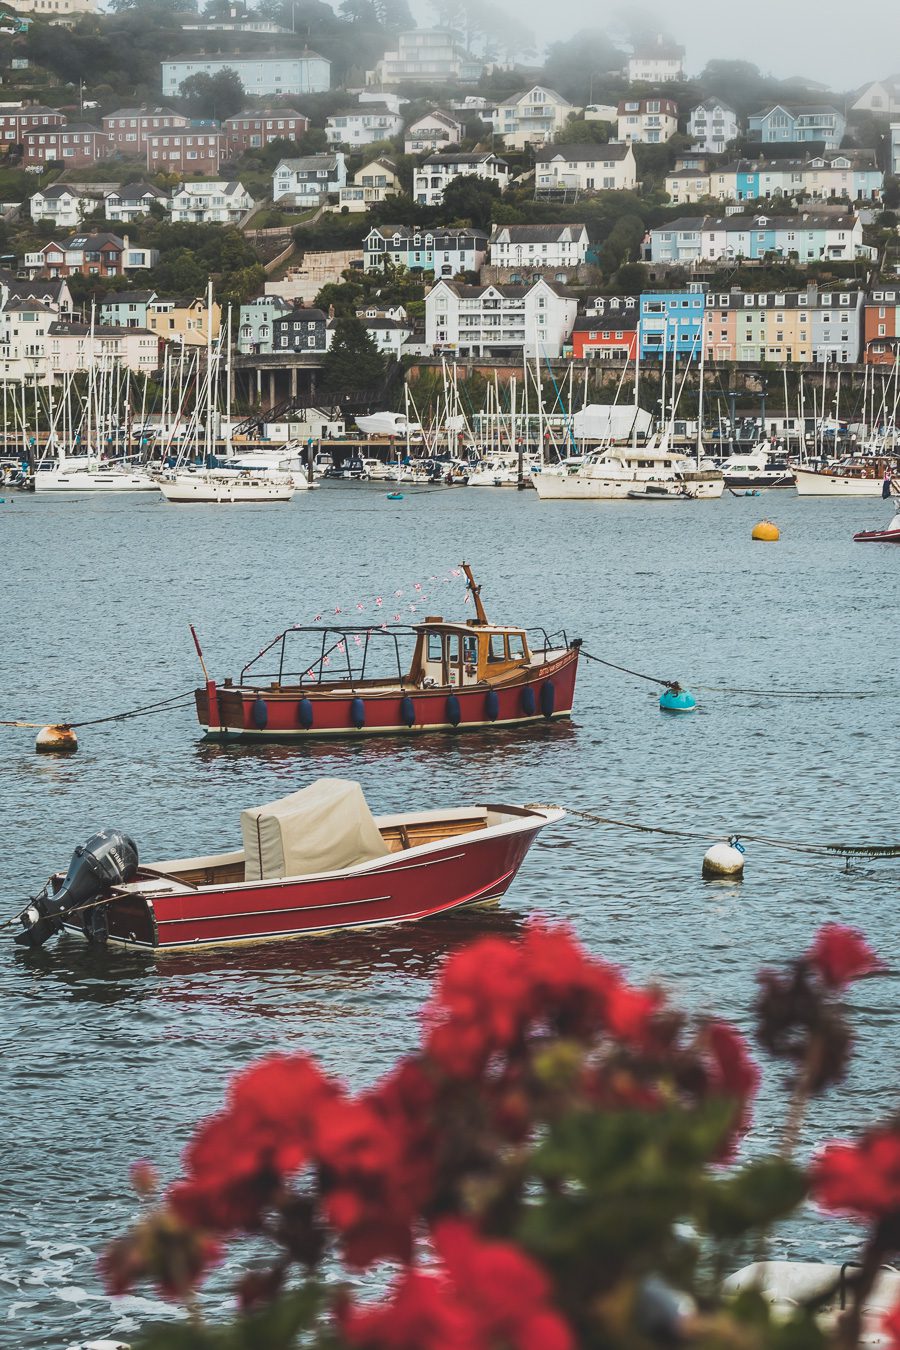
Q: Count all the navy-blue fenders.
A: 8